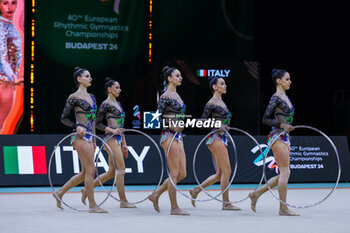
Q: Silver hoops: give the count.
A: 5